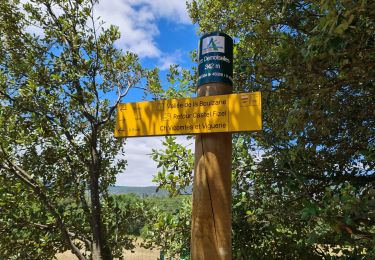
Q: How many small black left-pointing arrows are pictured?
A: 2